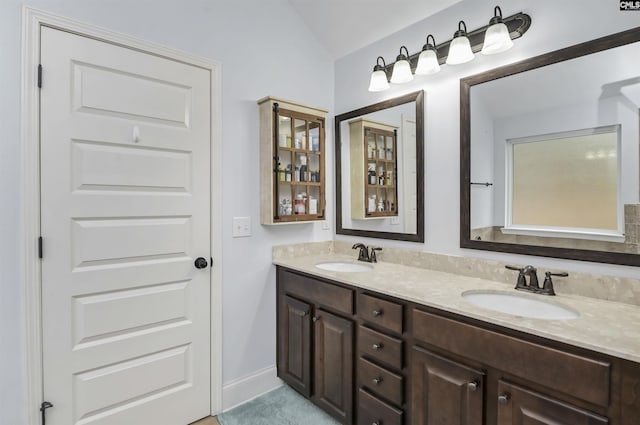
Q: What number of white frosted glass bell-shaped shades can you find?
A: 5